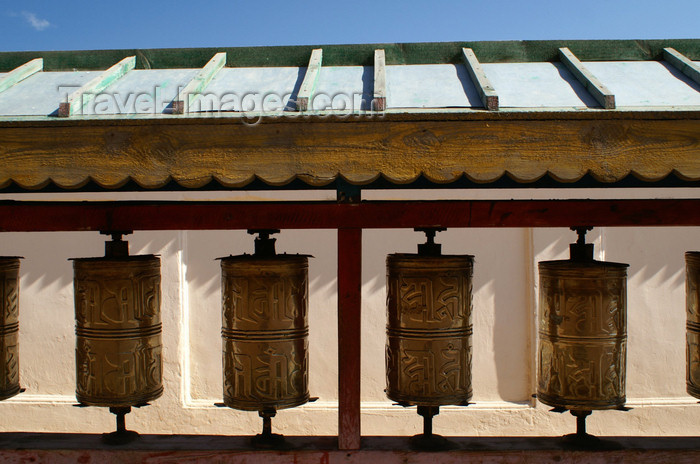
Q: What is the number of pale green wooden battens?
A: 8